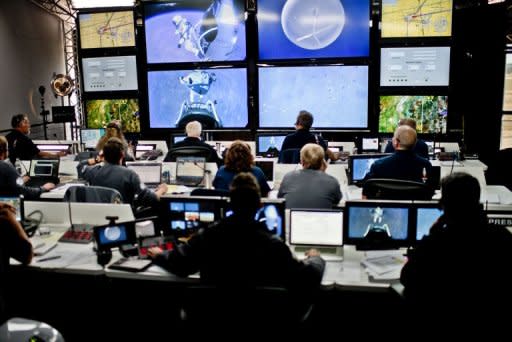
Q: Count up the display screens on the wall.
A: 10